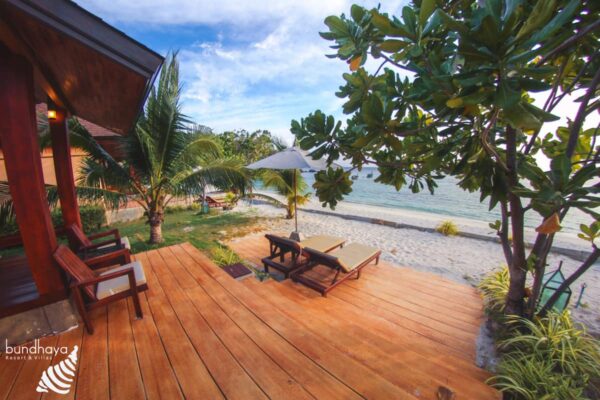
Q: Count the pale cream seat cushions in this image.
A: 2